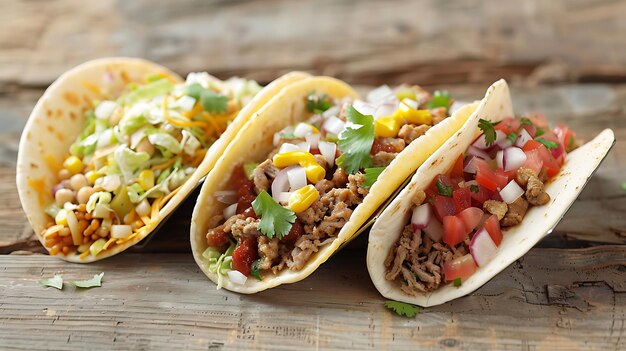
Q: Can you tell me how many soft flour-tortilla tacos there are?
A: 3